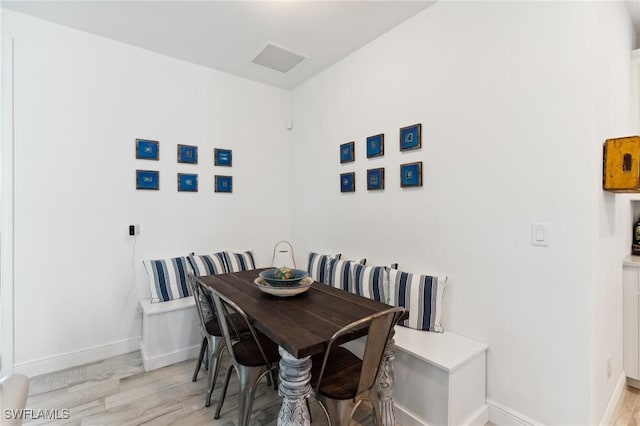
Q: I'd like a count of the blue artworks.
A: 12